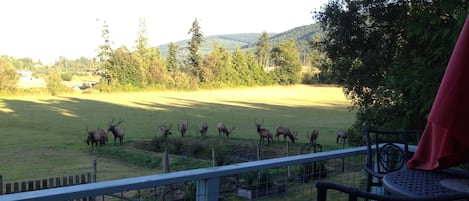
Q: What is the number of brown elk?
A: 11